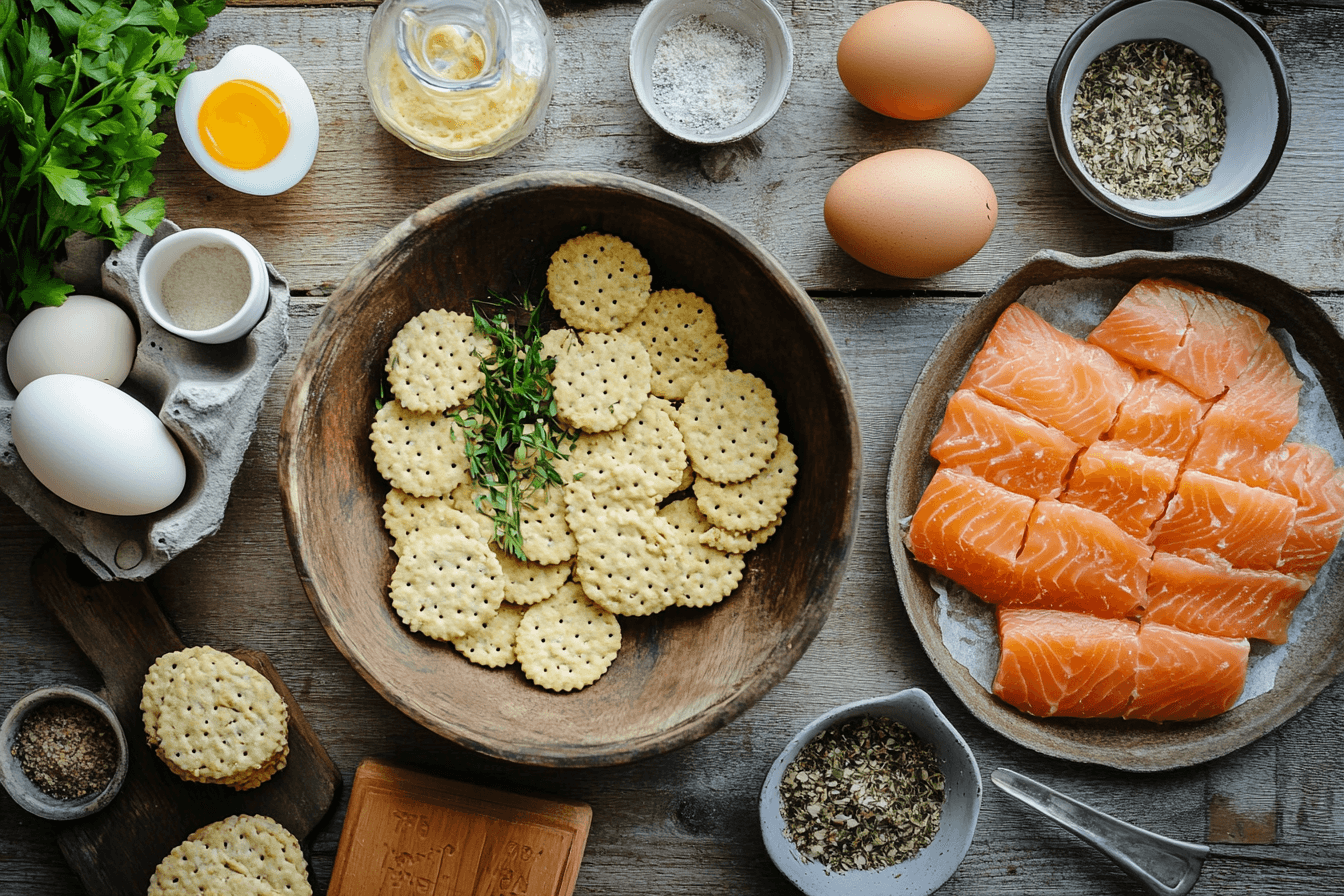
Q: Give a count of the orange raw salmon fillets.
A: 13